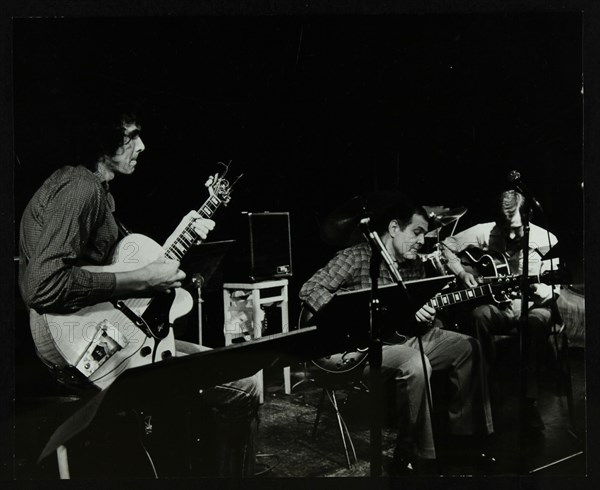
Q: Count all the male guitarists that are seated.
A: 3